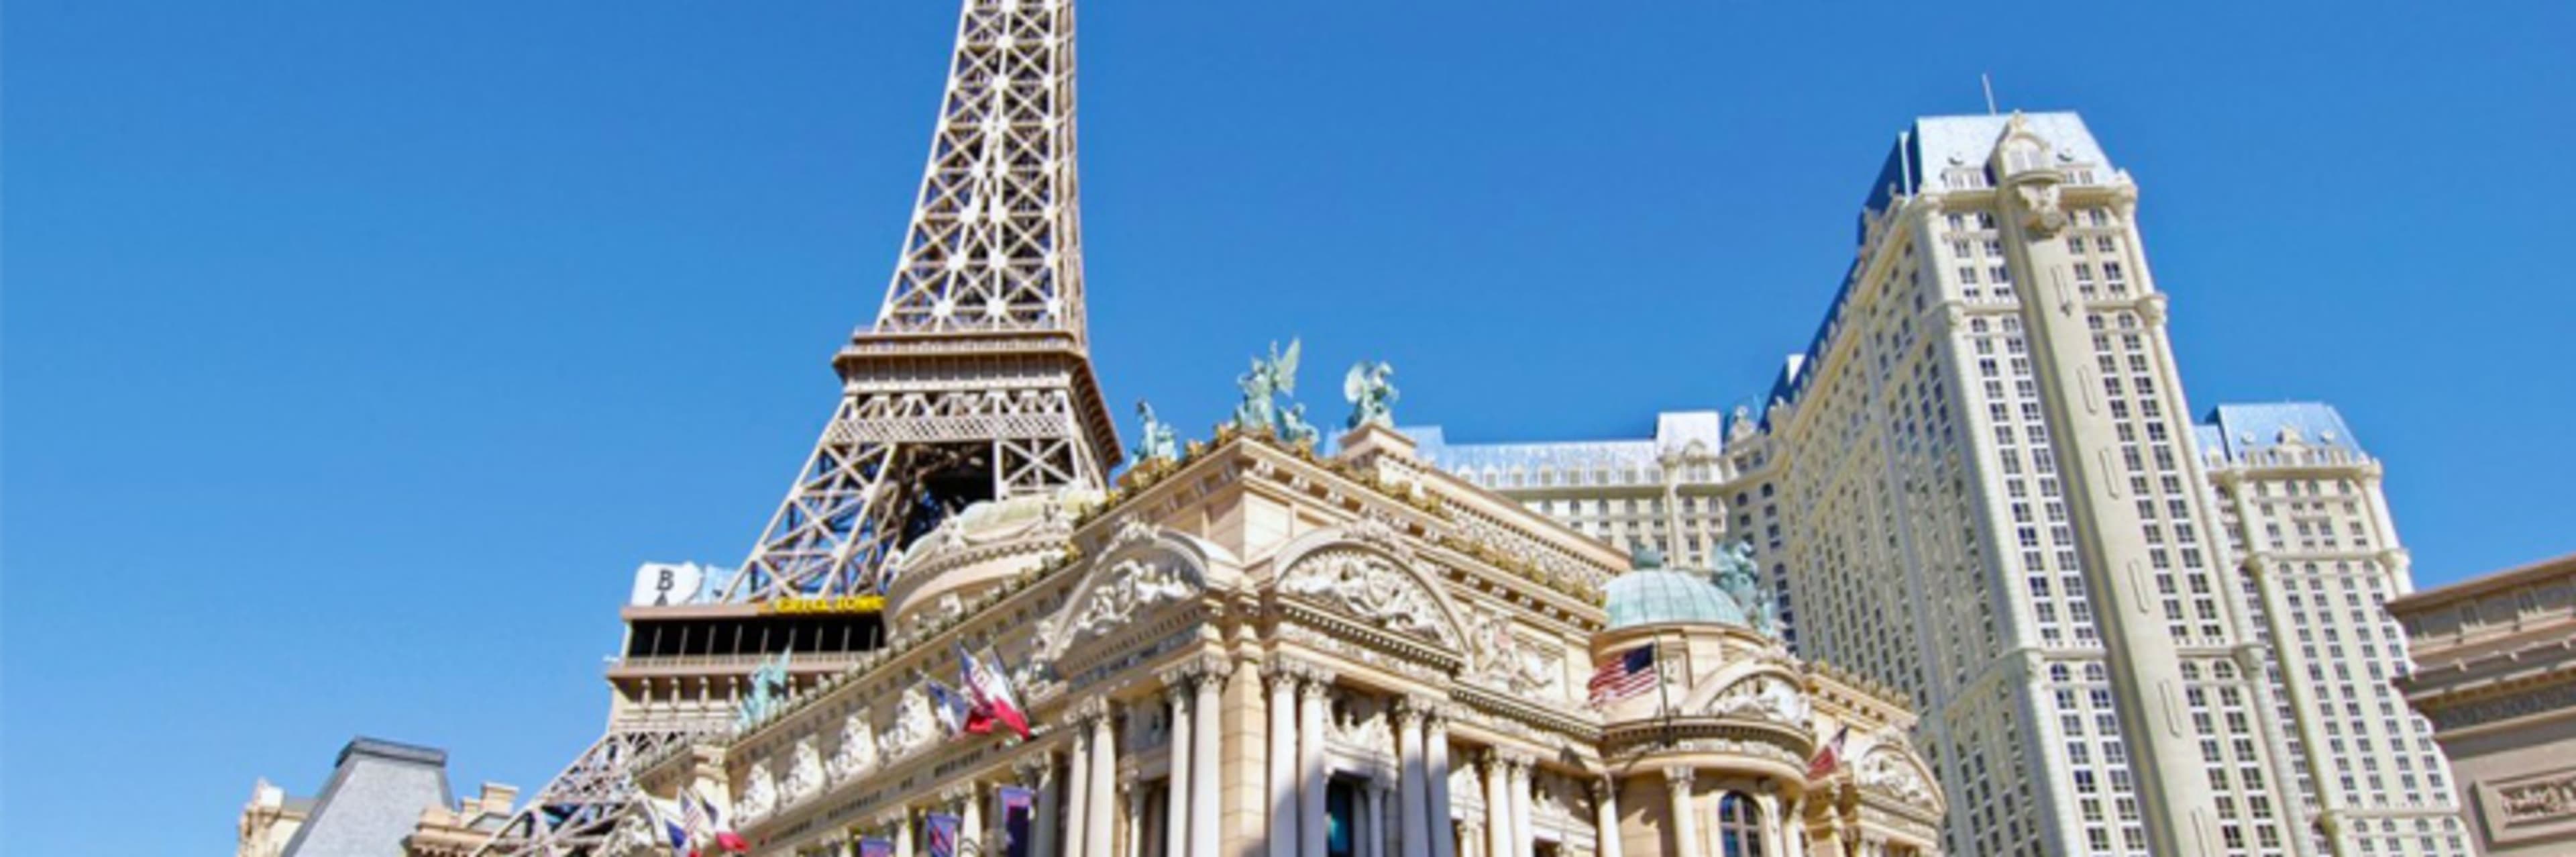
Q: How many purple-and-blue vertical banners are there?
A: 3